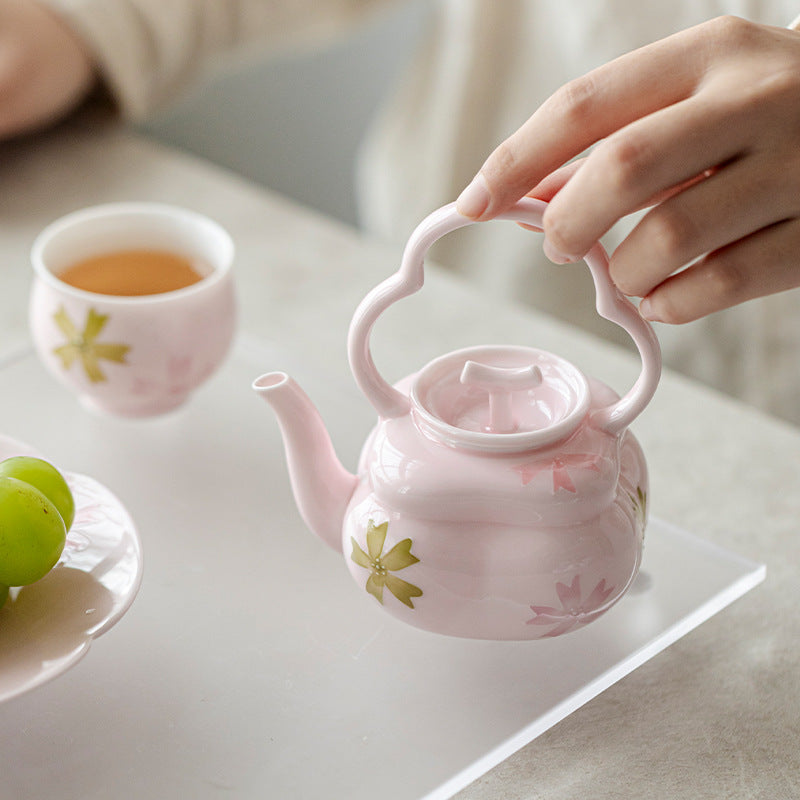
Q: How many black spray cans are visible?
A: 0